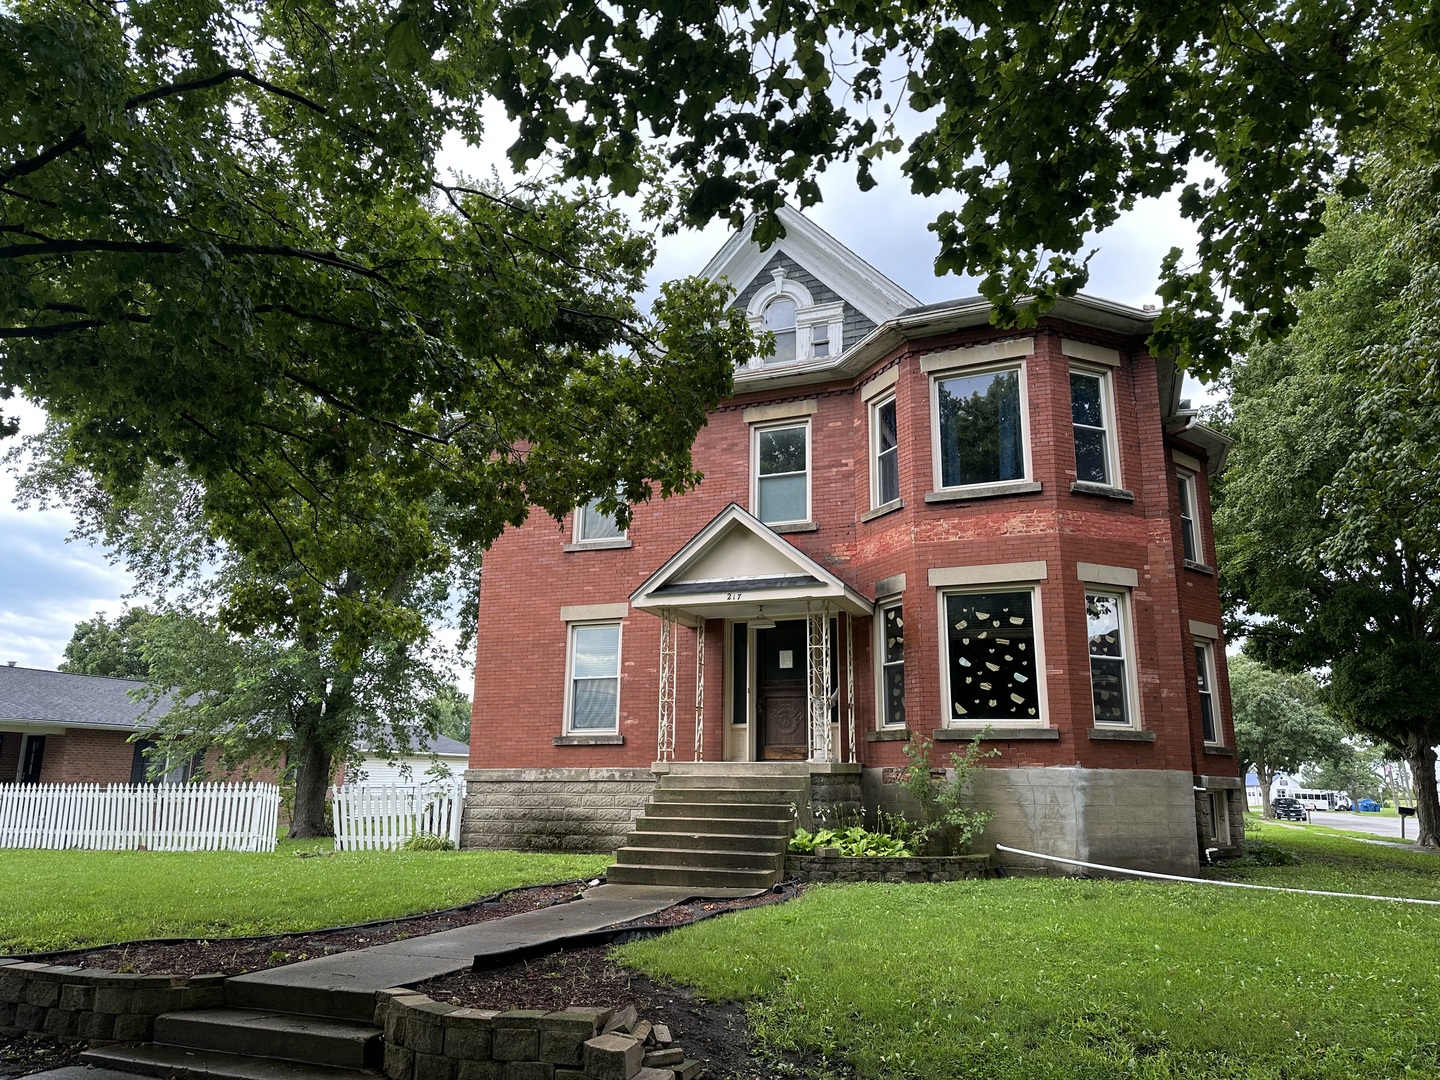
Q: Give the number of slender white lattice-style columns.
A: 4